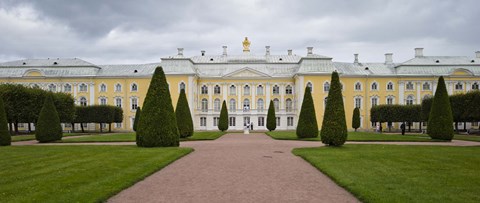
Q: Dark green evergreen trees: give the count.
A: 11